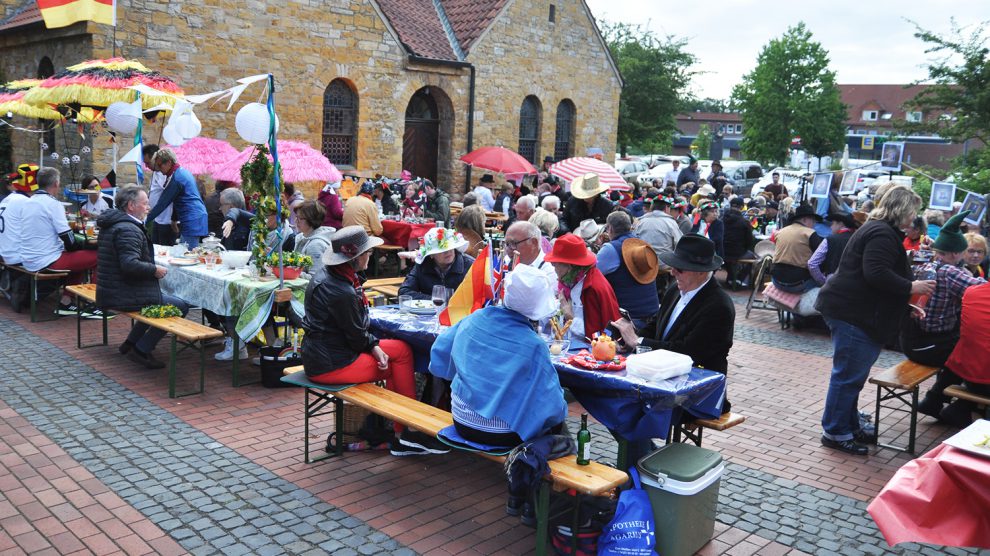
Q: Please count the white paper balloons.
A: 4